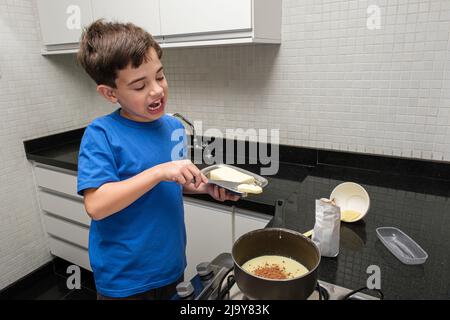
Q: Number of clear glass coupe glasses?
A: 0